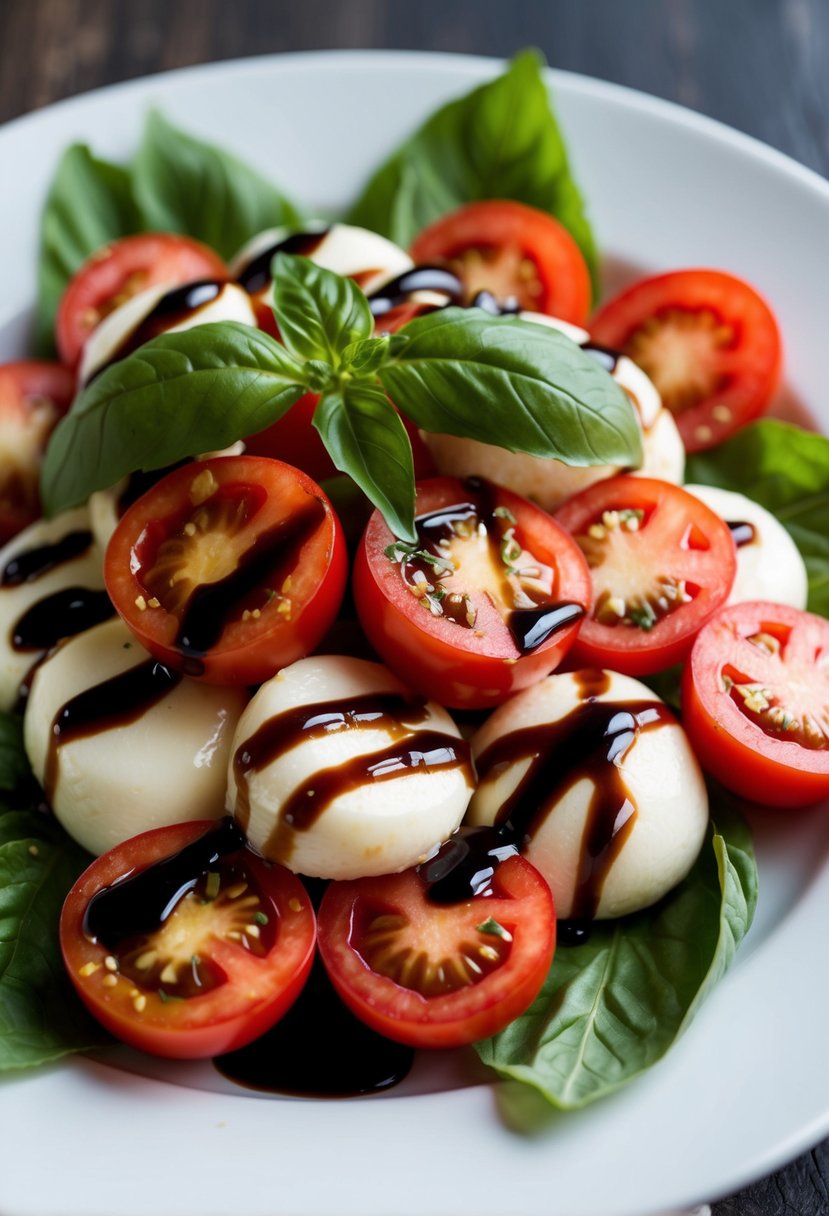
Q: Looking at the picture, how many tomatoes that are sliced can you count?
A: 10